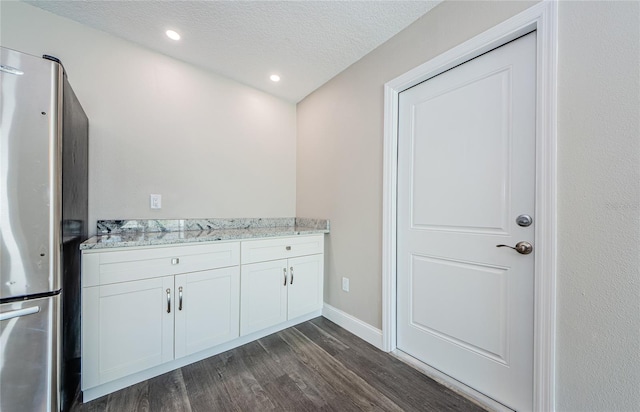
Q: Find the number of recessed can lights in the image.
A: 2